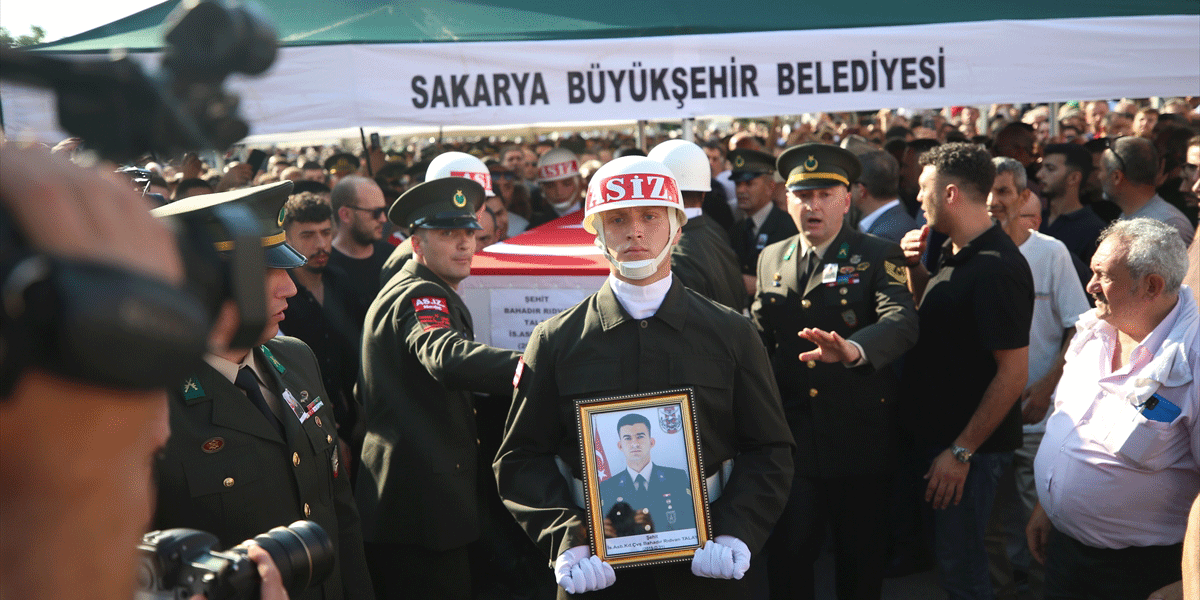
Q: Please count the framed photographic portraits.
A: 1